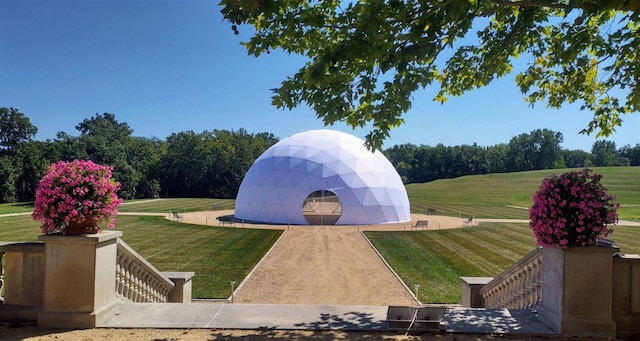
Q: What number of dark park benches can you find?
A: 6